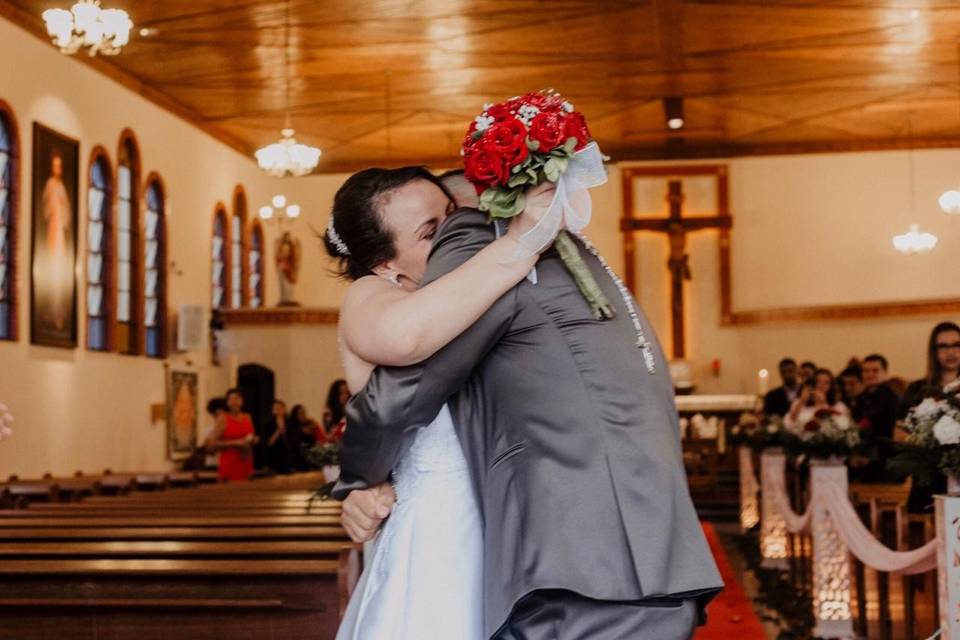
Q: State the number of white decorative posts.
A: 4